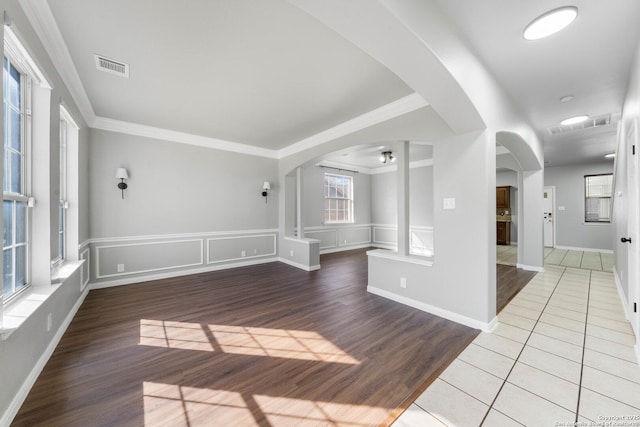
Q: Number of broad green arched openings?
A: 0